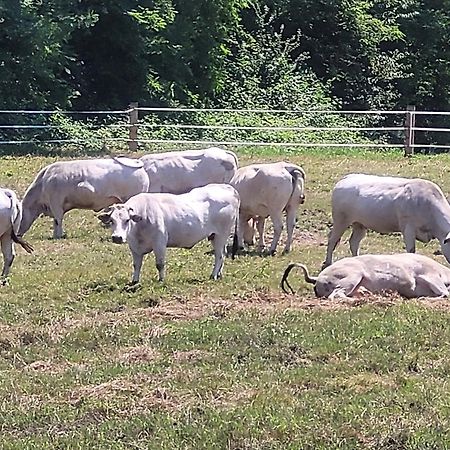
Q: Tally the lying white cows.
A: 1